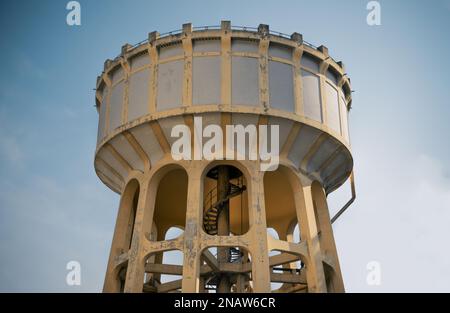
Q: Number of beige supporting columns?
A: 6